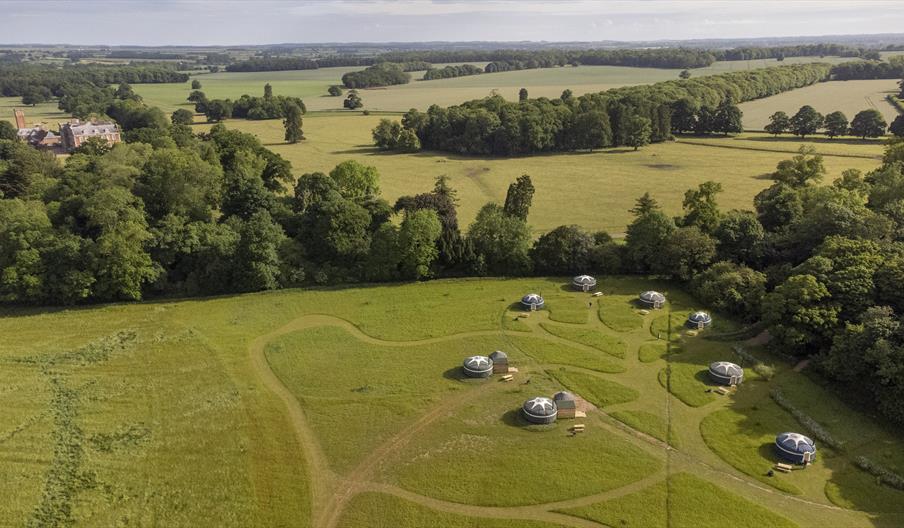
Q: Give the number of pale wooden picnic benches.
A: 8